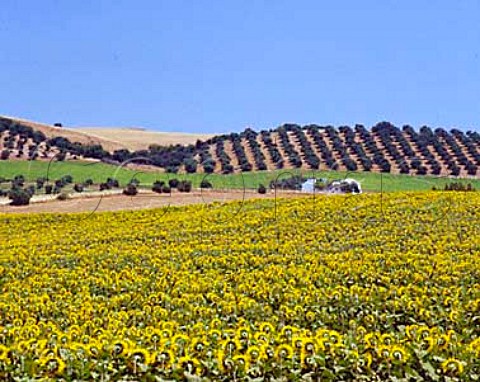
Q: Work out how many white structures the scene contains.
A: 2